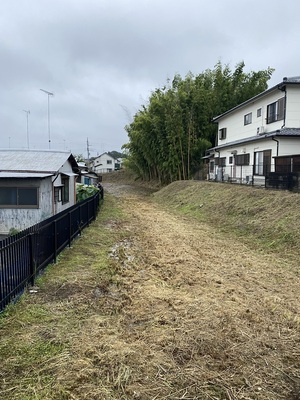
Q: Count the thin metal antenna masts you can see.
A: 2